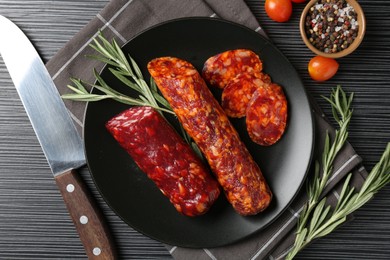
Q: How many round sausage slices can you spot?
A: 3